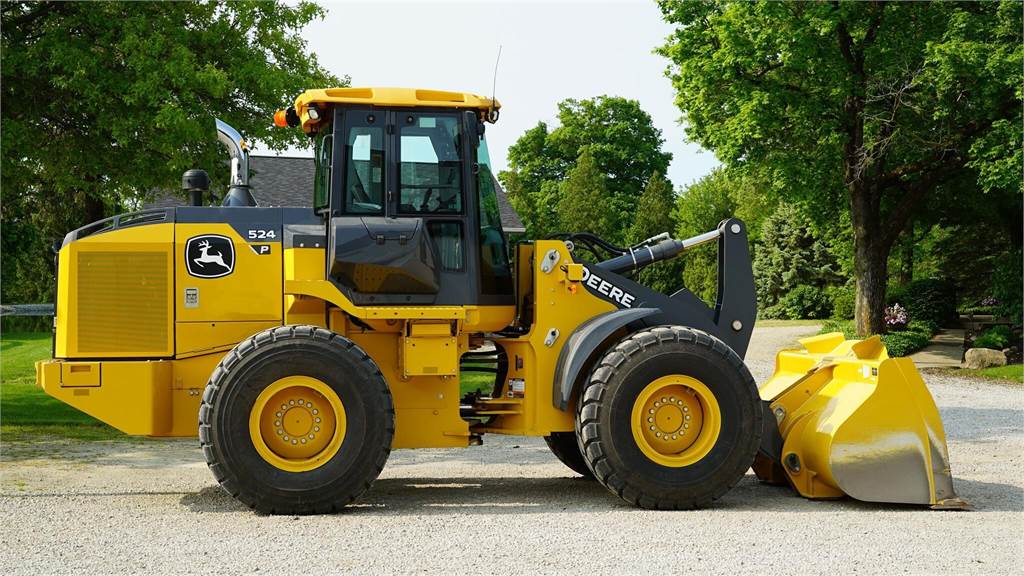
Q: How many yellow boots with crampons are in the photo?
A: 0